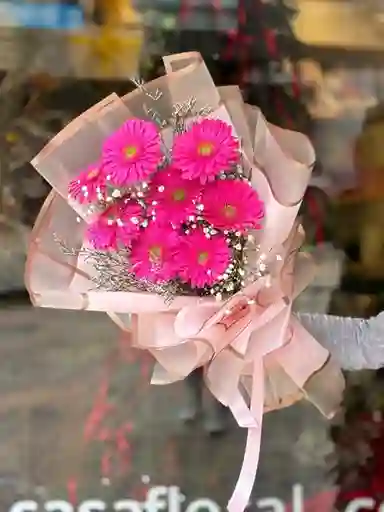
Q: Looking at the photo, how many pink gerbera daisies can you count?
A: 8